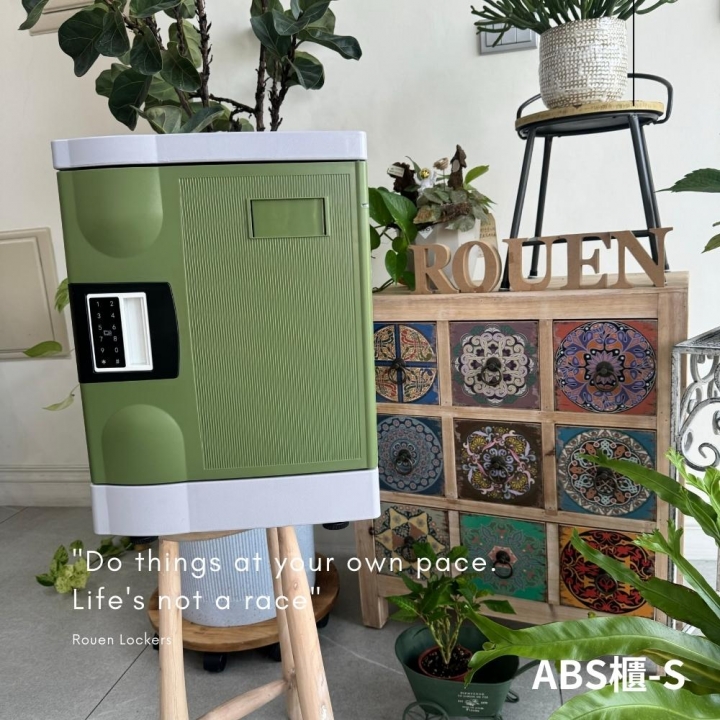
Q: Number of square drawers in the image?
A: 9